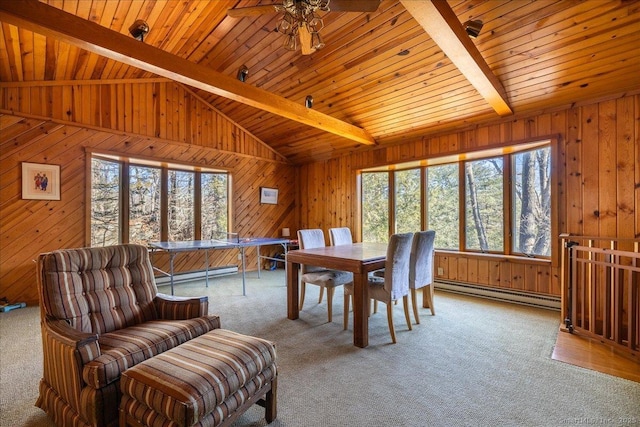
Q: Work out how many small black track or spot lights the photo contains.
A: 4